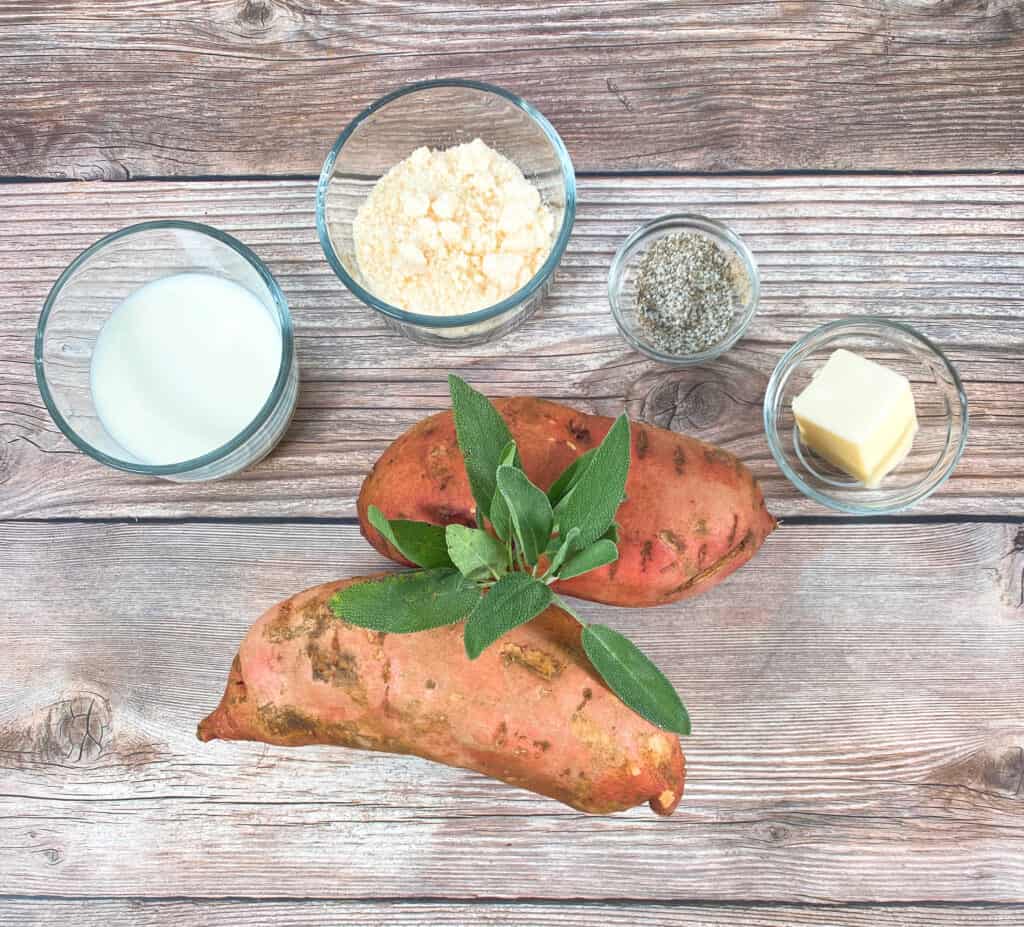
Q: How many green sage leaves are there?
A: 12